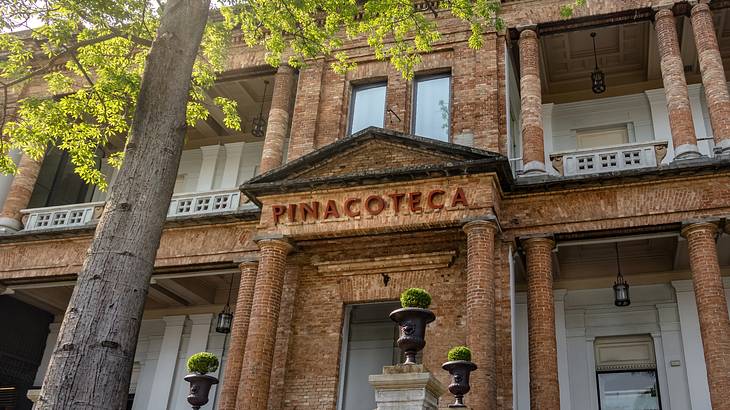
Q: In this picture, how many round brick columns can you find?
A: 10